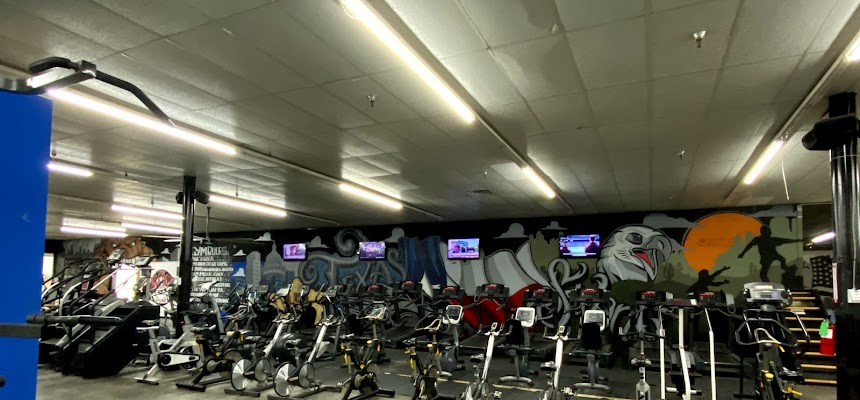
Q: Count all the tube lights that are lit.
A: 12